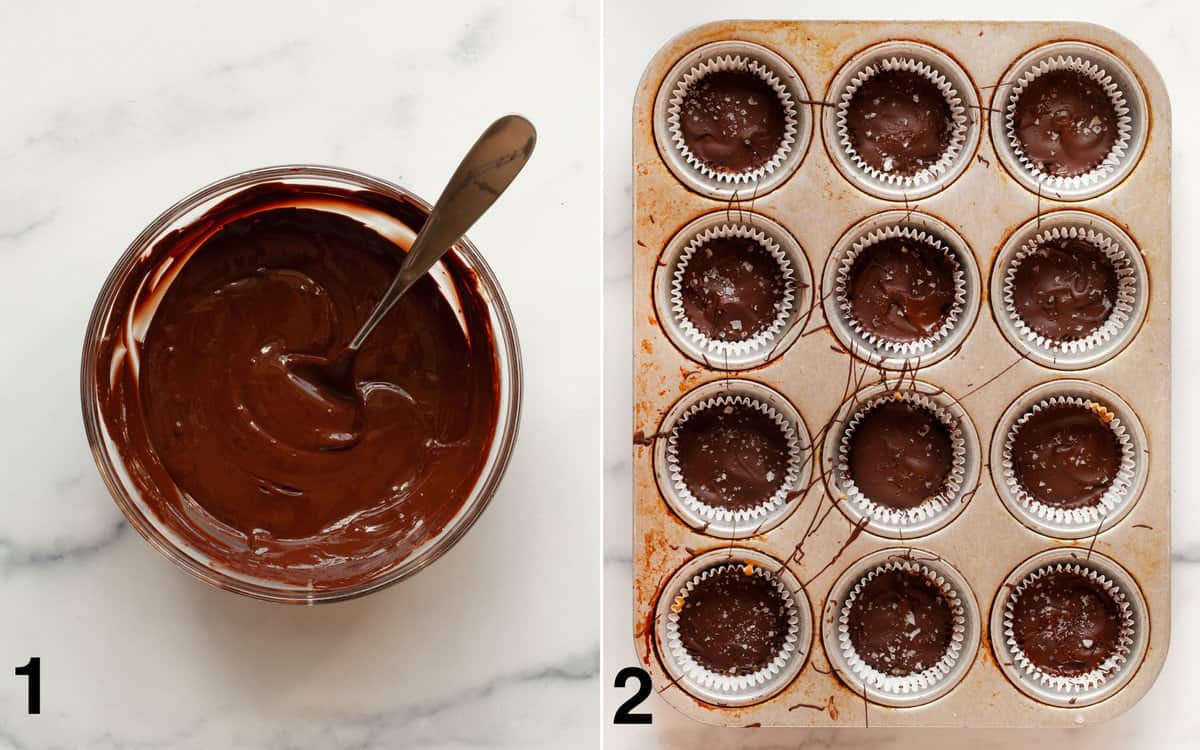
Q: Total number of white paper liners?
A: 12